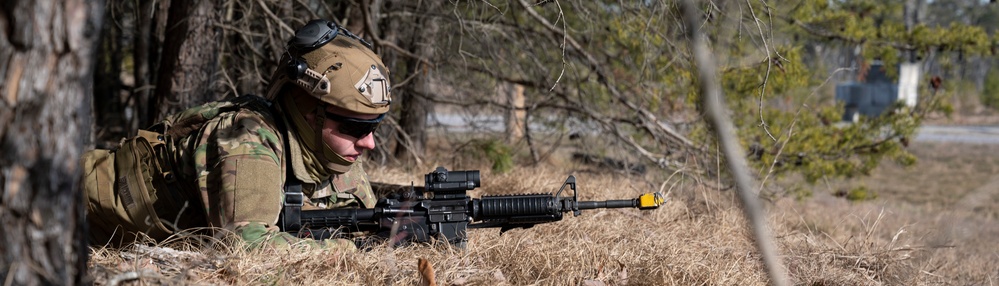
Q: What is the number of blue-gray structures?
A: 1